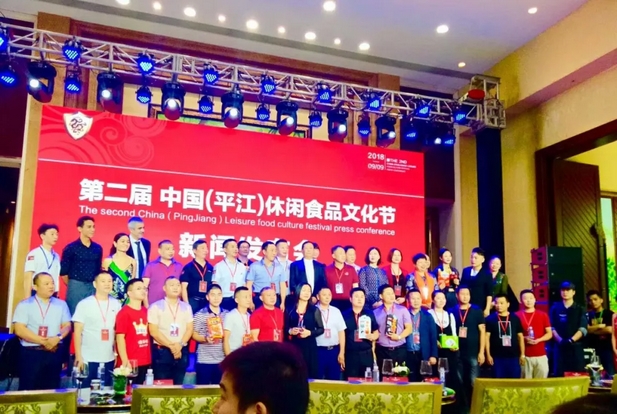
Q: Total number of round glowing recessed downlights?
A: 13